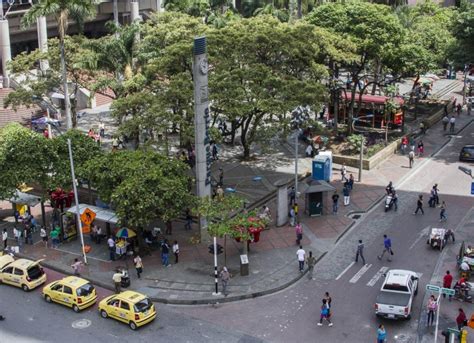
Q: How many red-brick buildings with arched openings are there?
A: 0